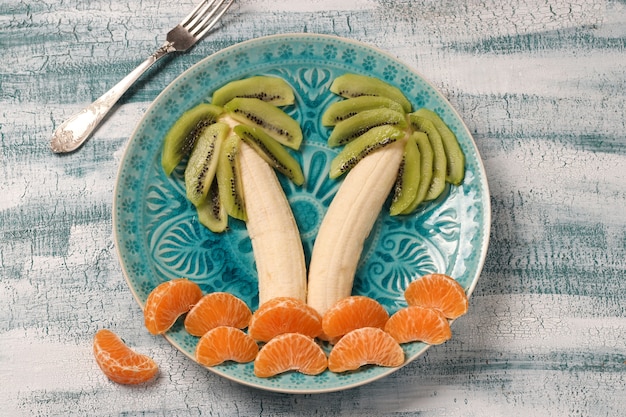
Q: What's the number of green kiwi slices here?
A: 15